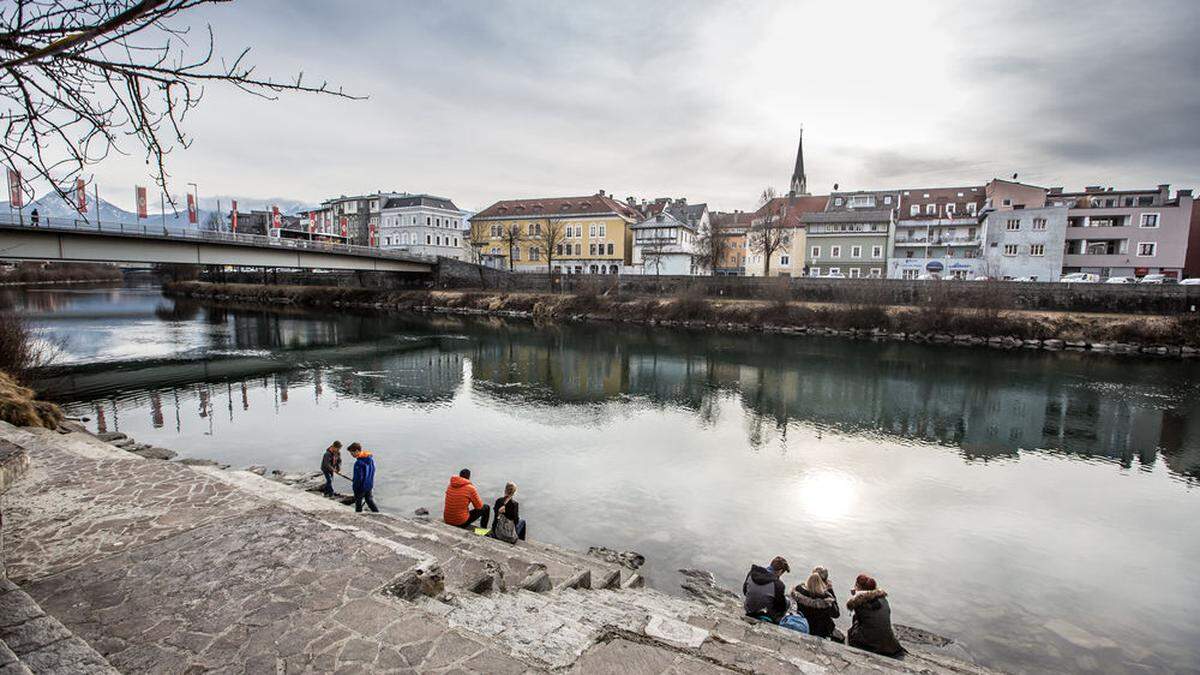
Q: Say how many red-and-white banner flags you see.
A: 9